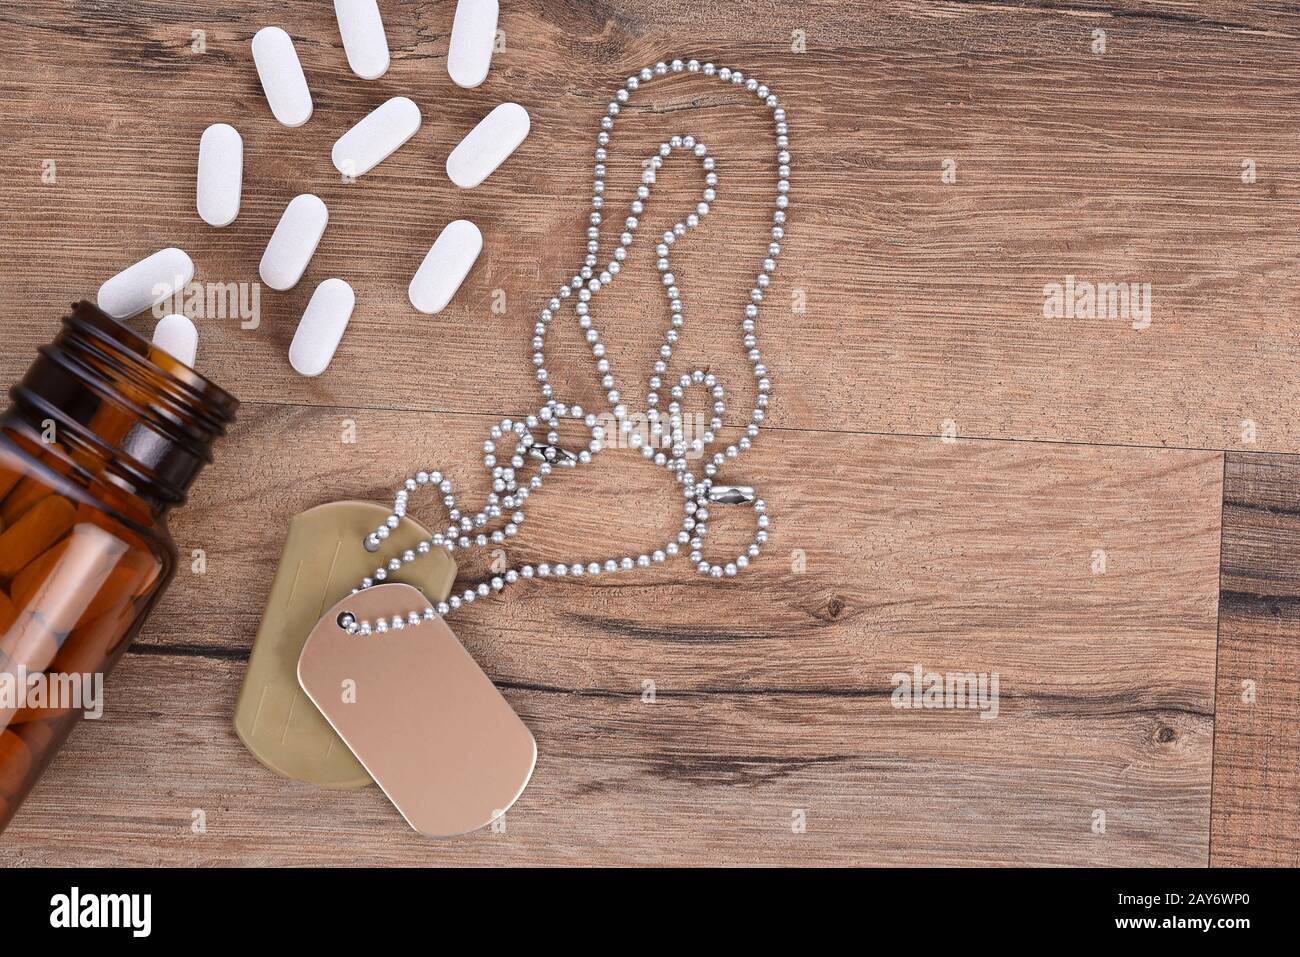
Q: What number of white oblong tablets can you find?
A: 11